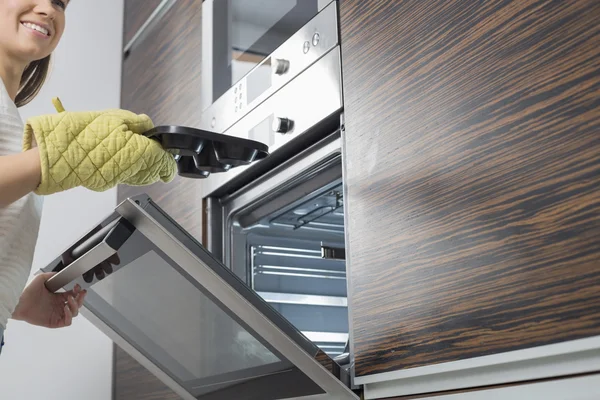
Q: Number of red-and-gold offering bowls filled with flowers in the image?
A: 0